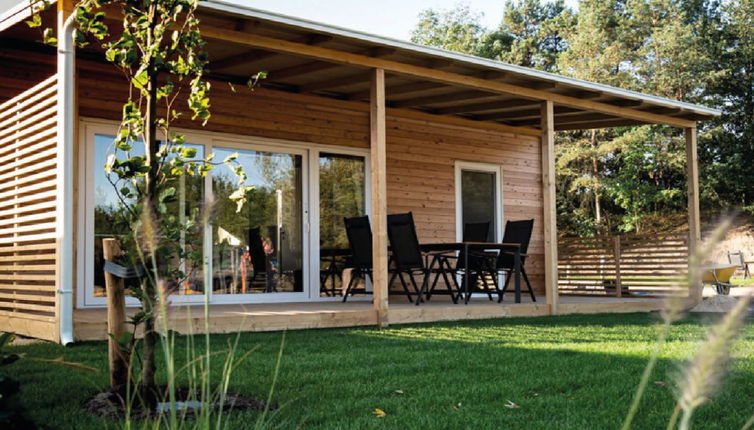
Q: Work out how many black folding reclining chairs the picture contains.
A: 4